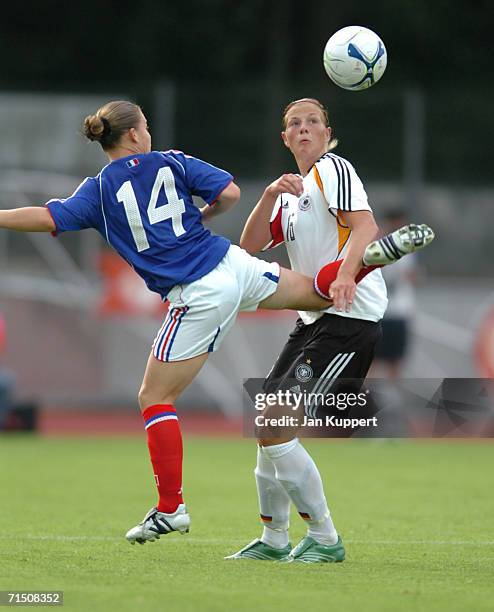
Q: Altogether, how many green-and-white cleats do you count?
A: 2